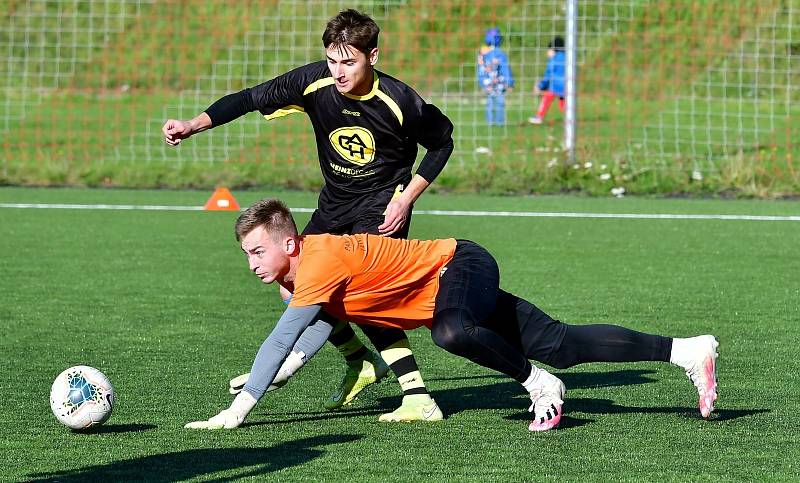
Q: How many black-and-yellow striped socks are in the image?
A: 2